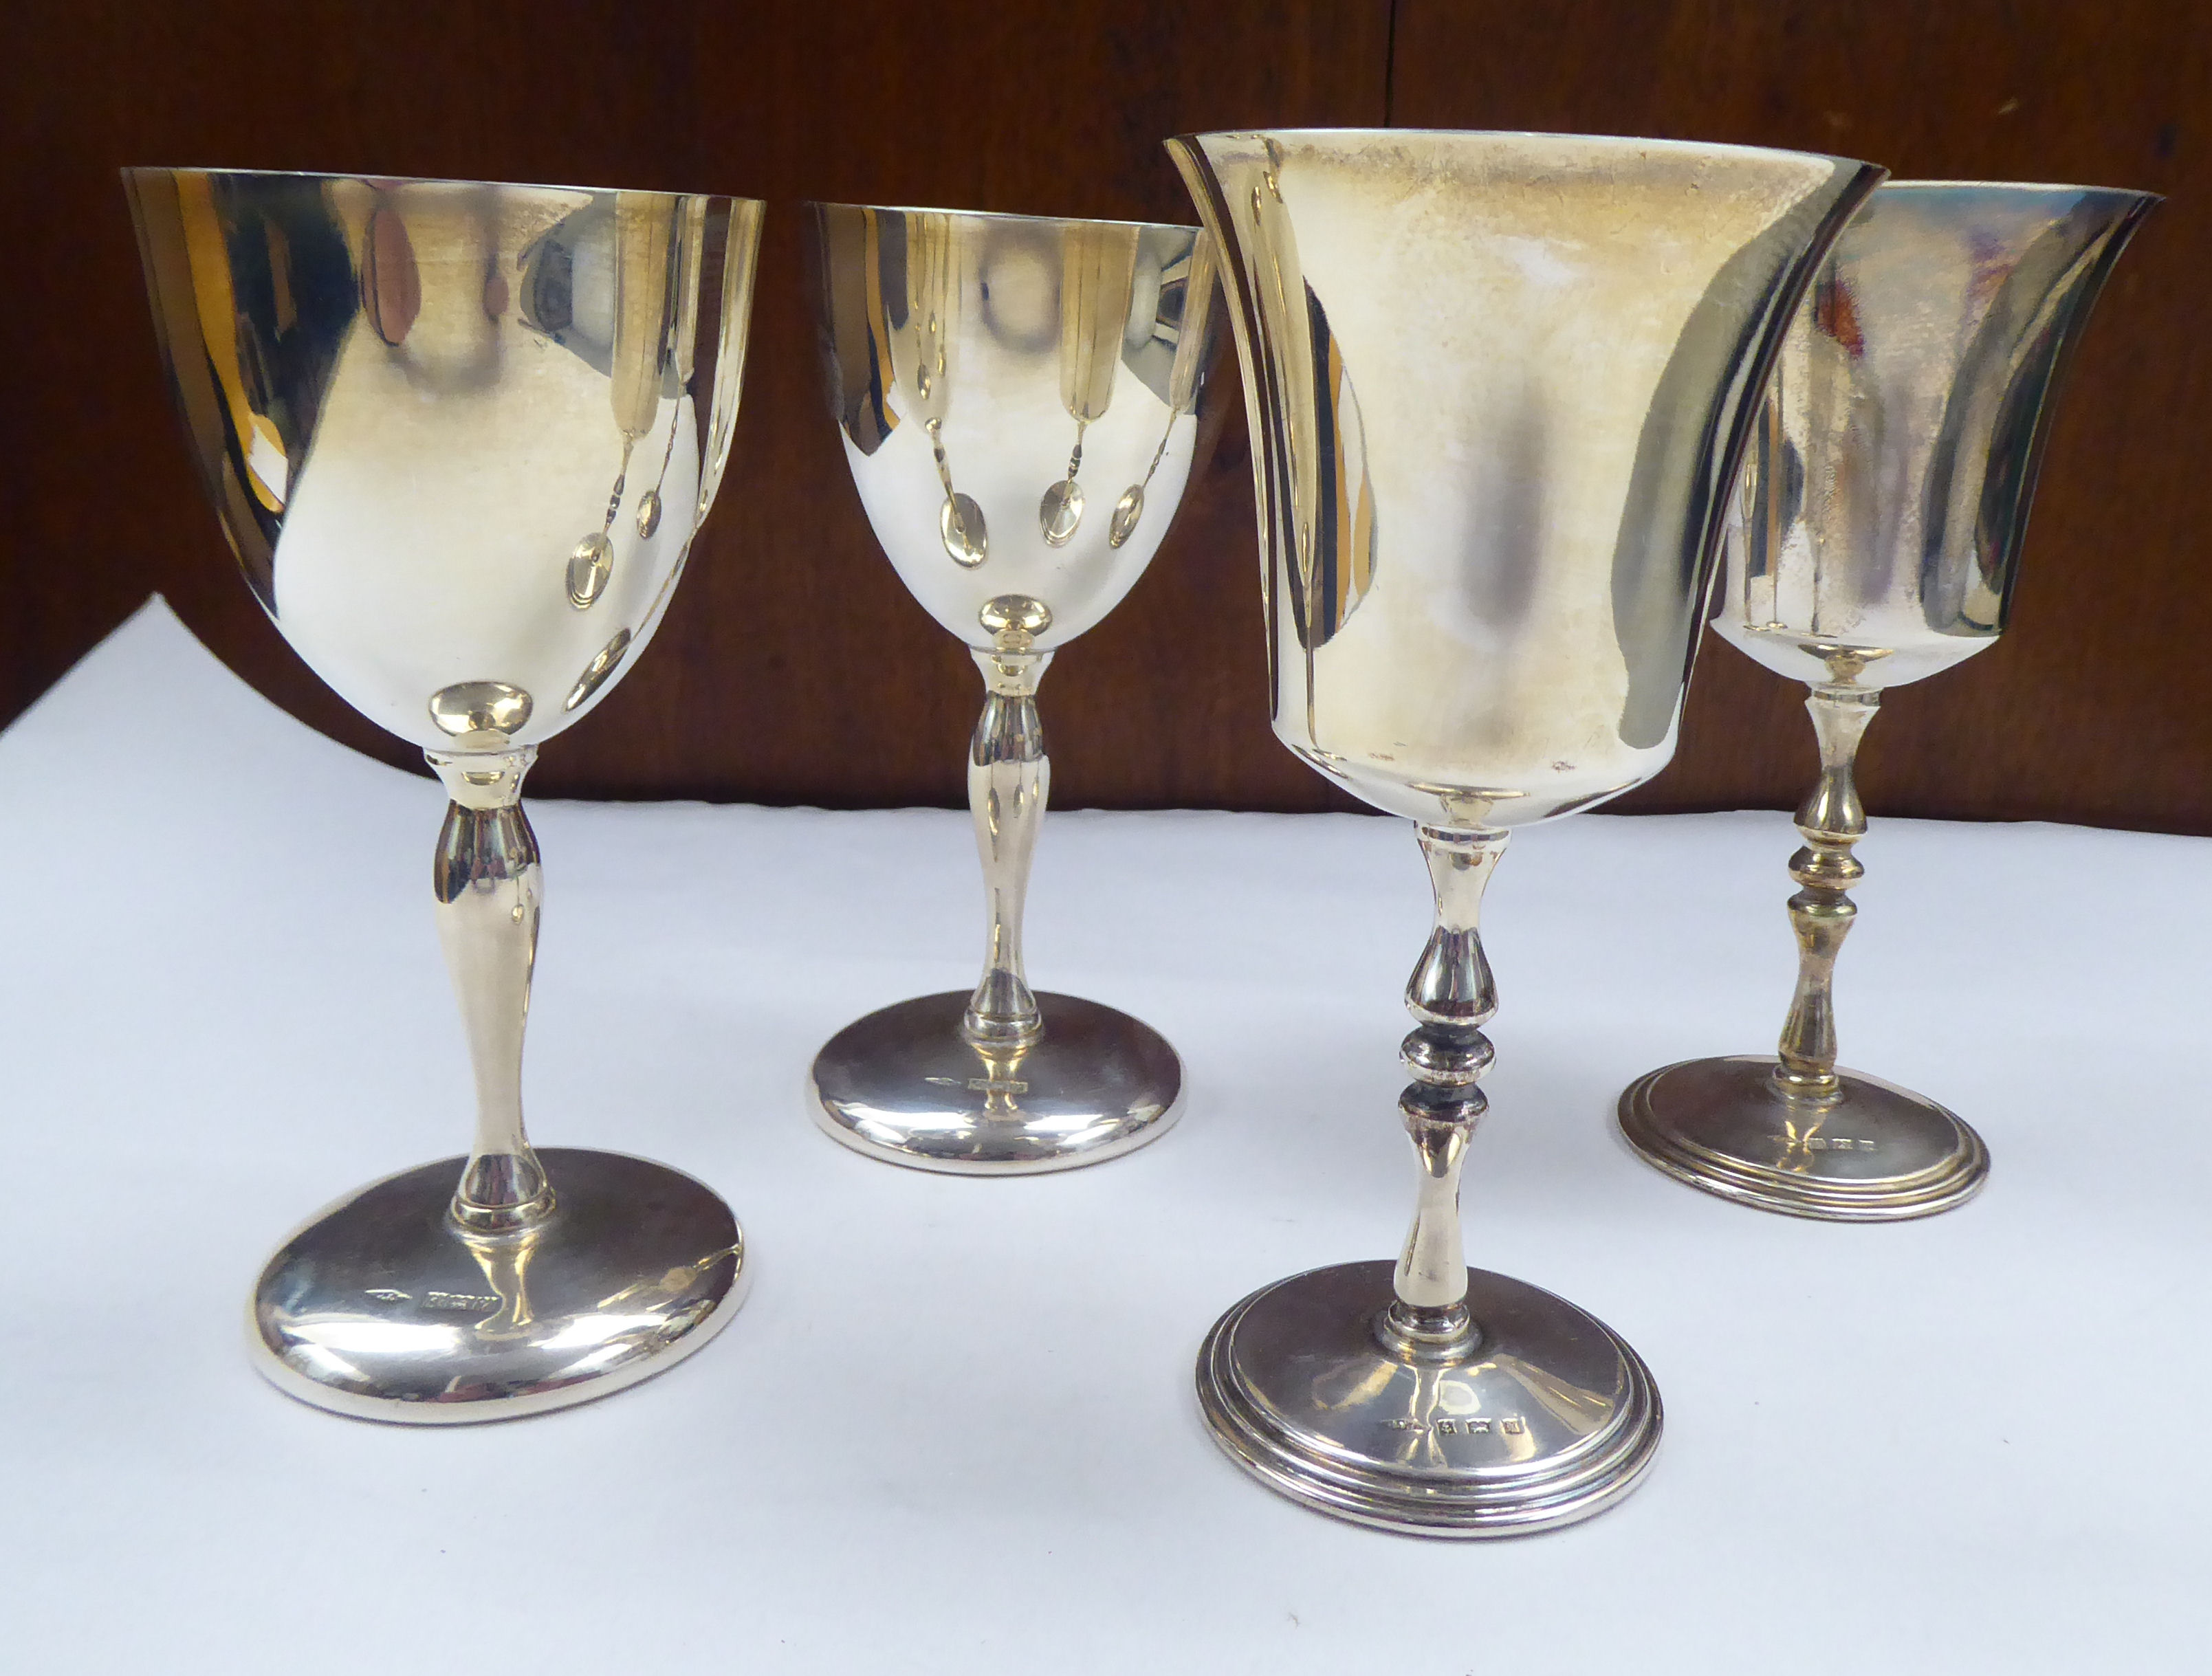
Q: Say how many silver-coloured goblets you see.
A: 4